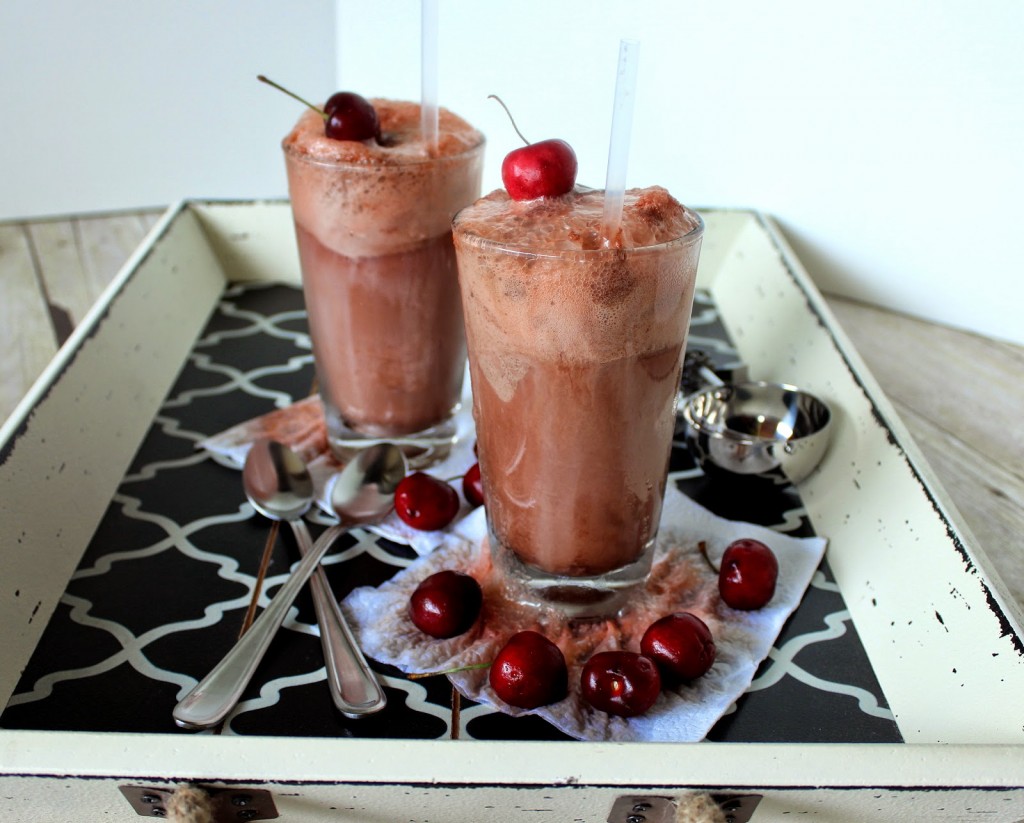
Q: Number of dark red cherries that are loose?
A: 7